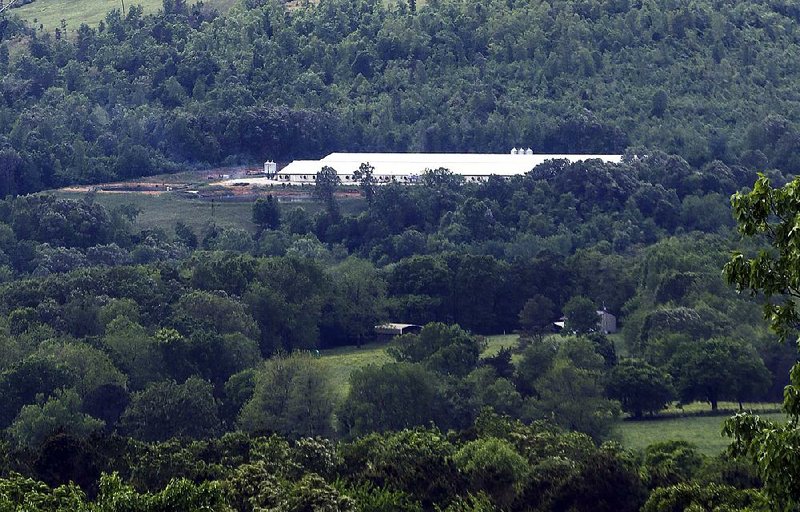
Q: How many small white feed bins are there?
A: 5